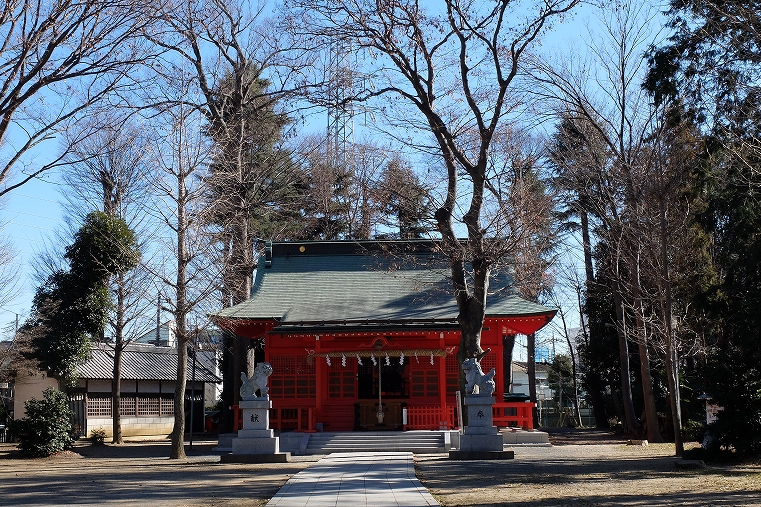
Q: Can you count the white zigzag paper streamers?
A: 8